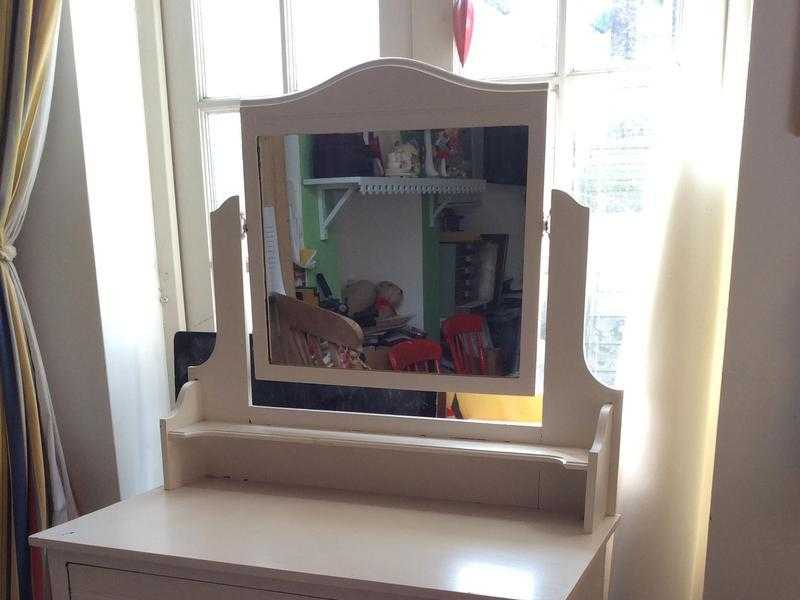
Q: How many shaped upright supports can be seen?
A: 2